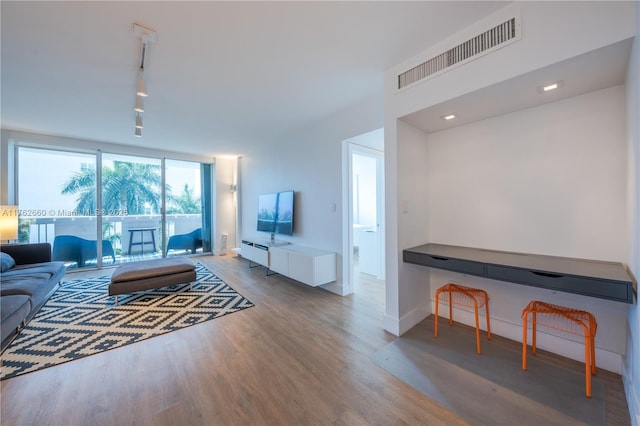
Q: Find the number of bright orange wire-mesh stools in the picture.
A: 2